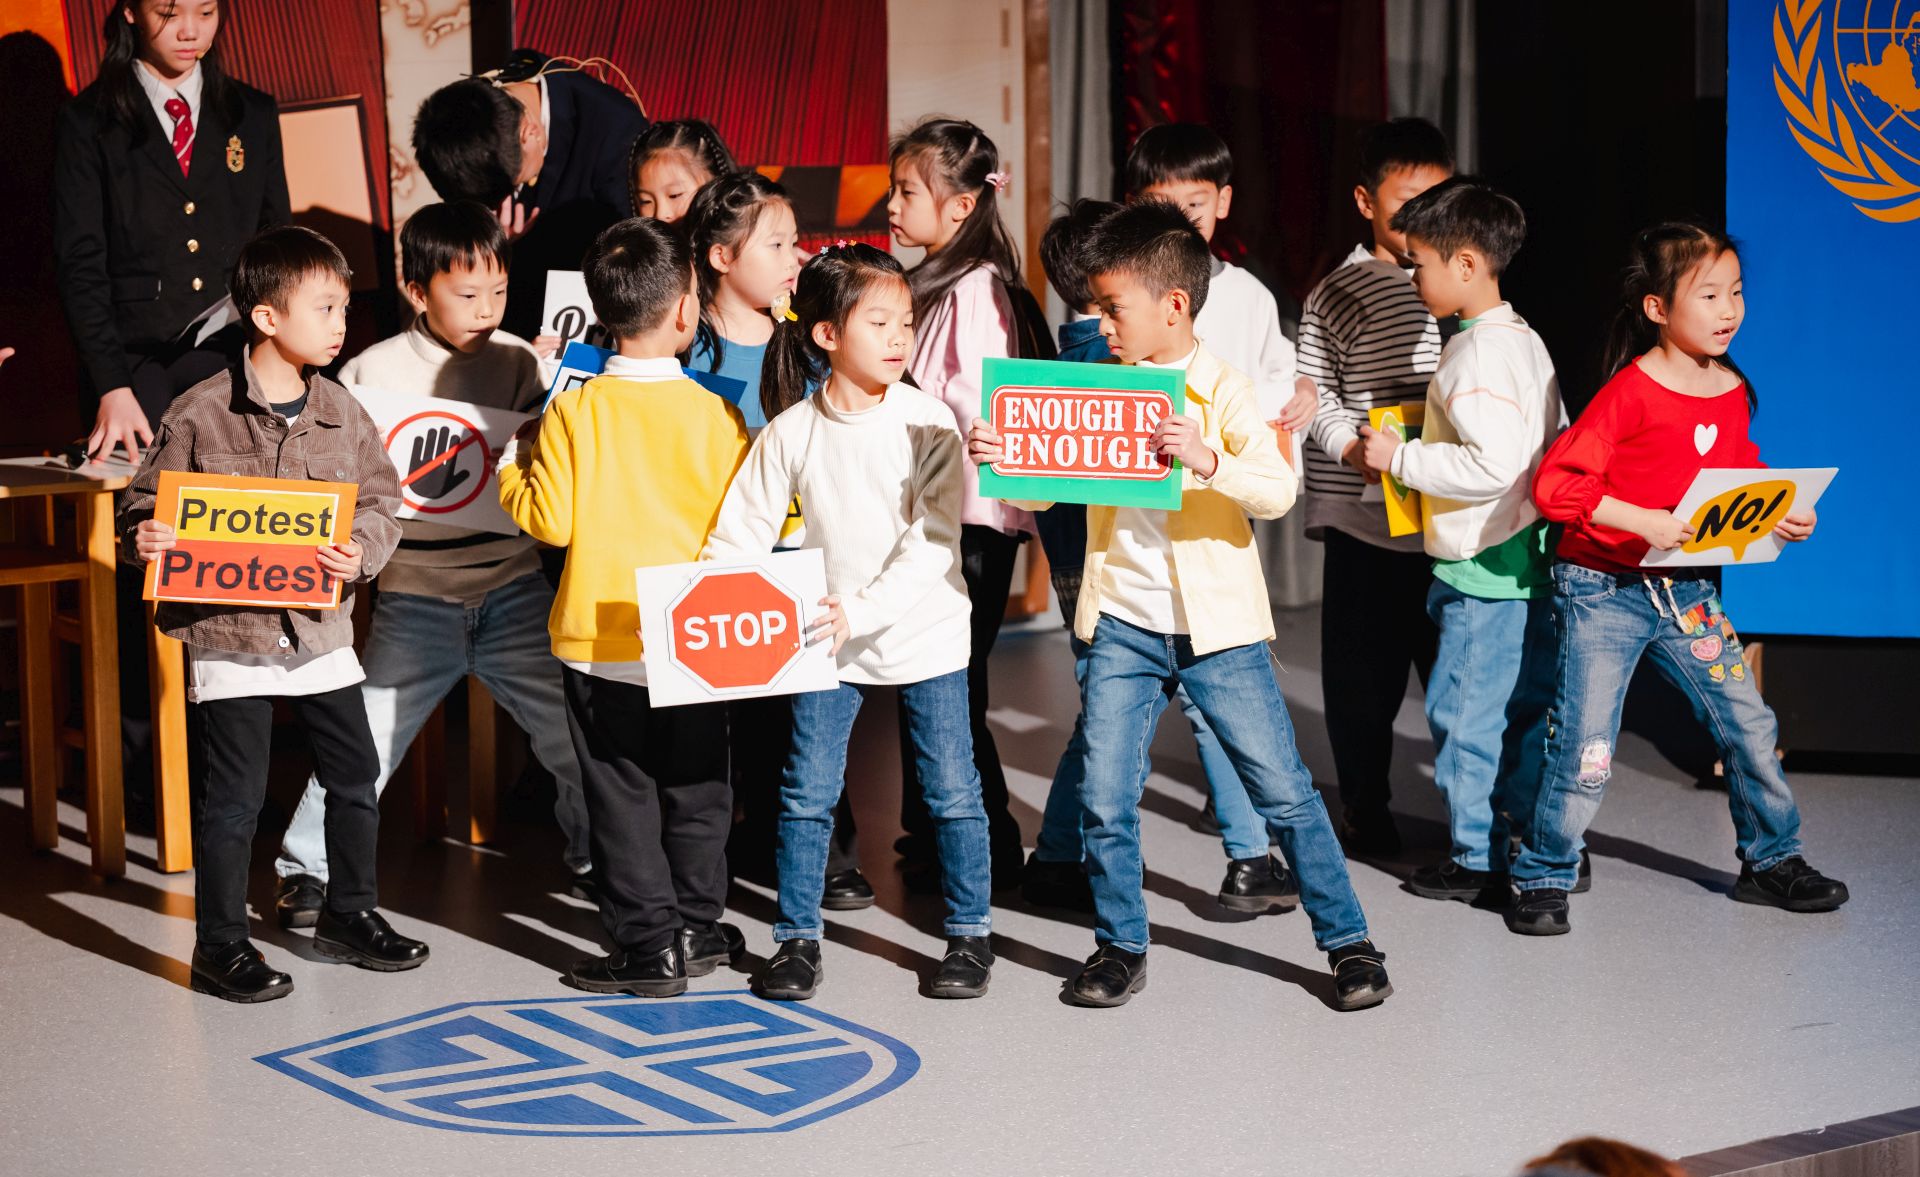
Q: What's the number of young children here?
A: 13